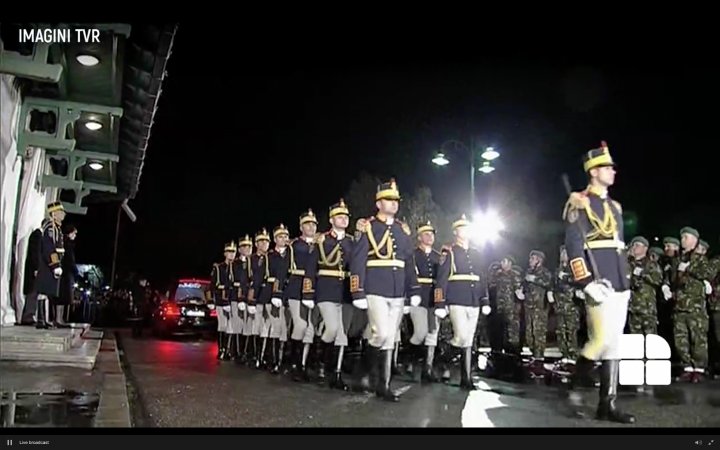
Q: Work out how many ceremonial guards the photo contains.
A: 11